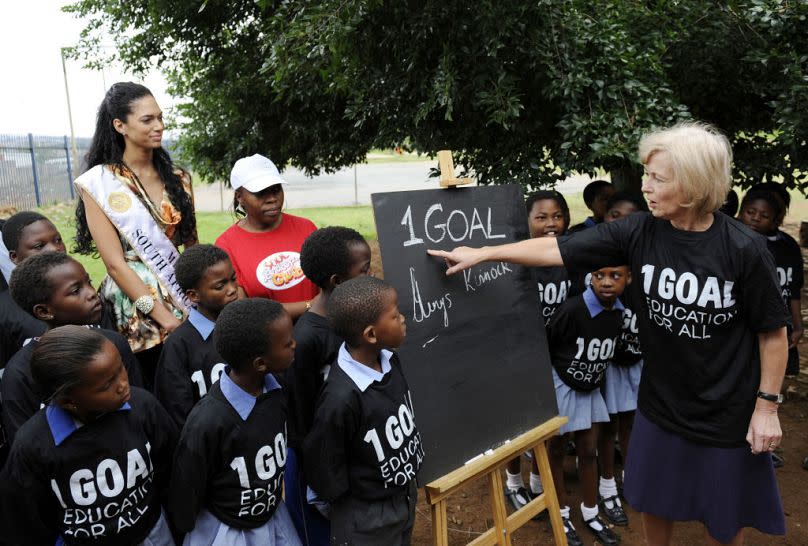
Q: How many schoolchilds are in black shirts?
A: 12